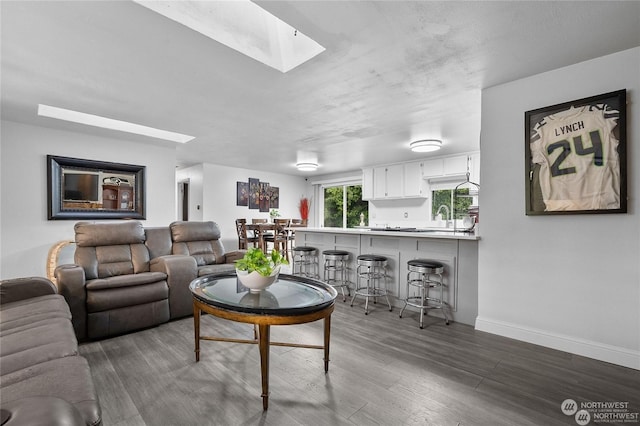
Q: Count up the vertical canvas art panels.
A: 4